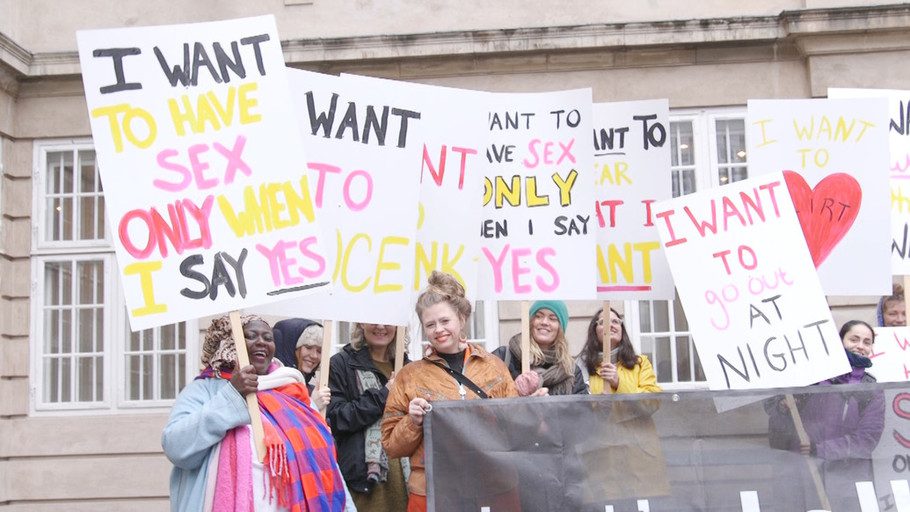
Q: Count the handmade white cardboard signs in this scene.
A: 9